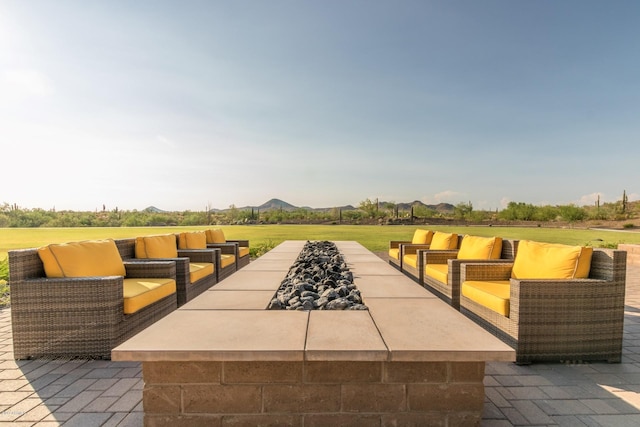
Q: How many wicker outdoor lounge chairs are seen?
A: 8